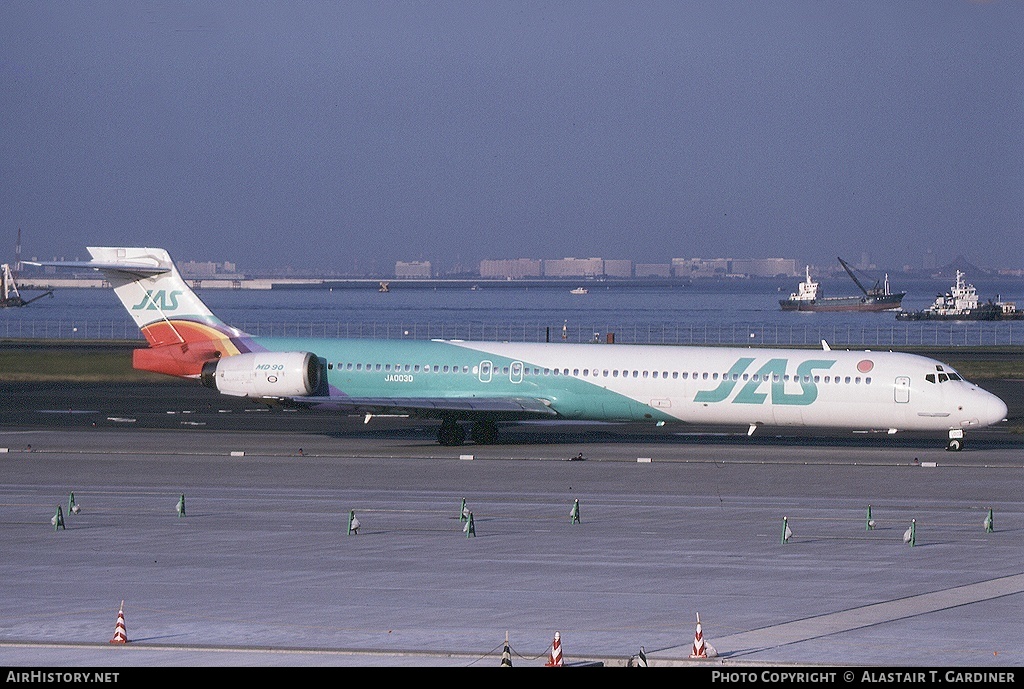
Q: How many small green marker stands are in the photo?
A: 11